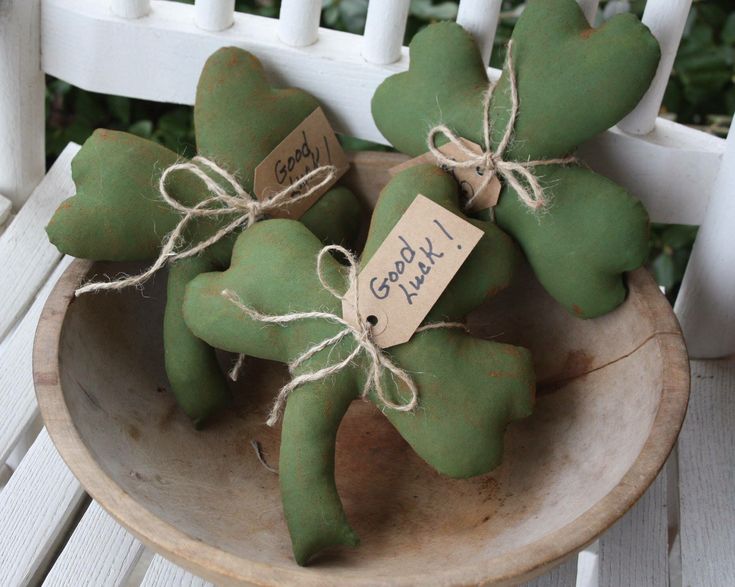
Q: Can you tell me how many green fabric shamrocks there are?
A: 3